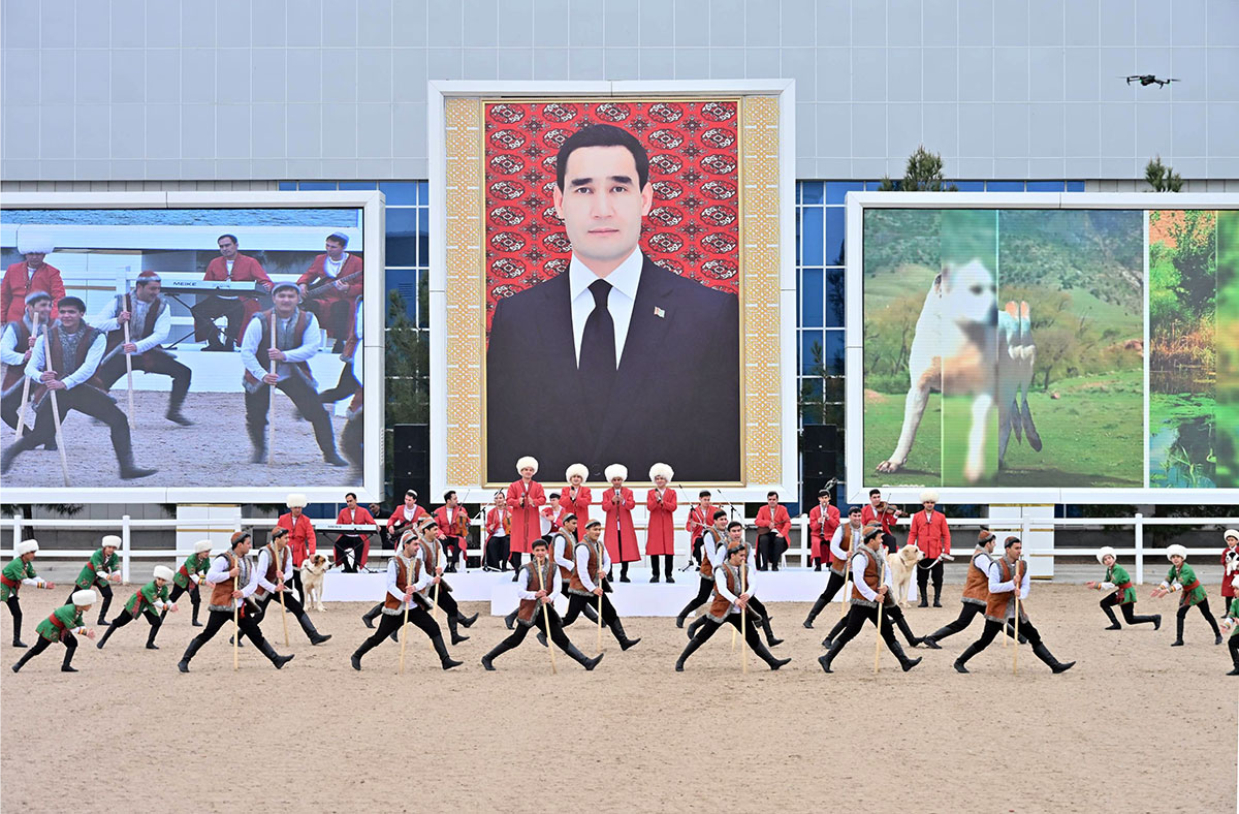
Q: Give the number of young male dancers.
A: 8